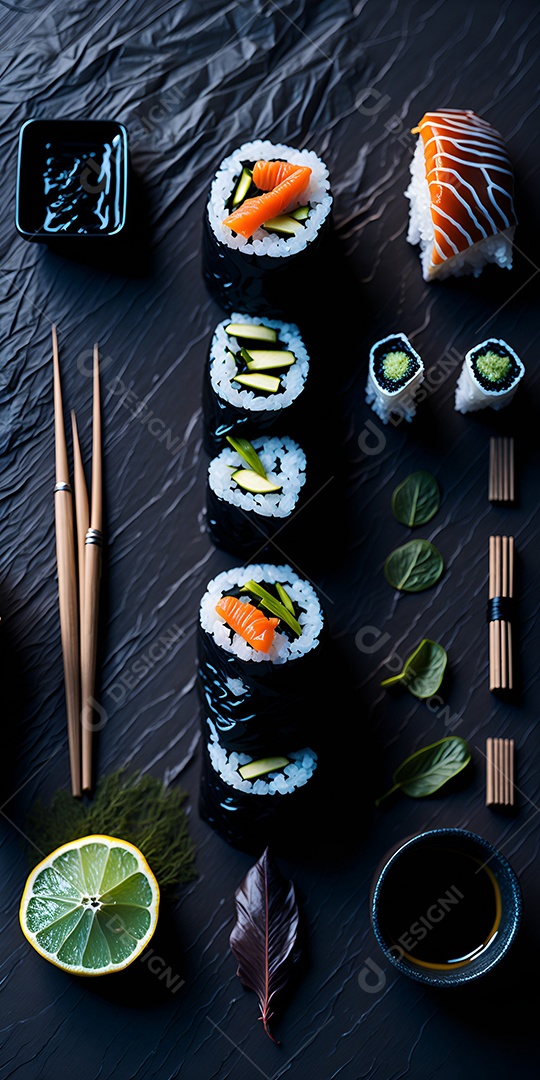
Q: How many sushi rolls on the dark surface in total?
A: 7